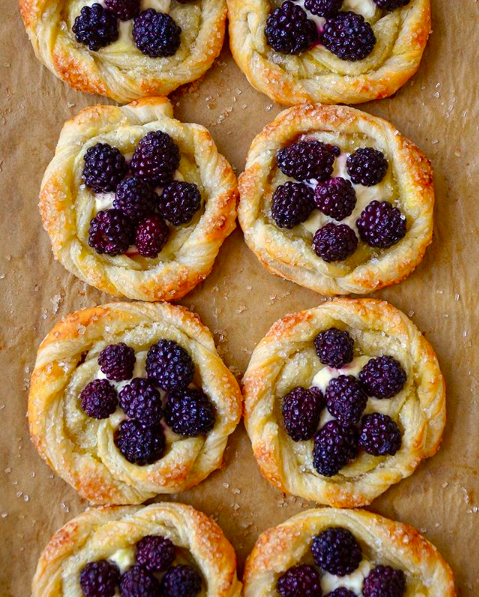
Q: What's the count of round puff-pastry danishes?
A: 8